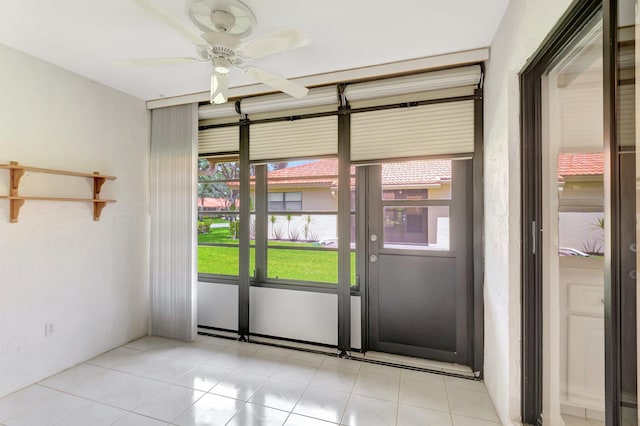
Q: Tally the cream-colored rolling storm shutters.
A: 3